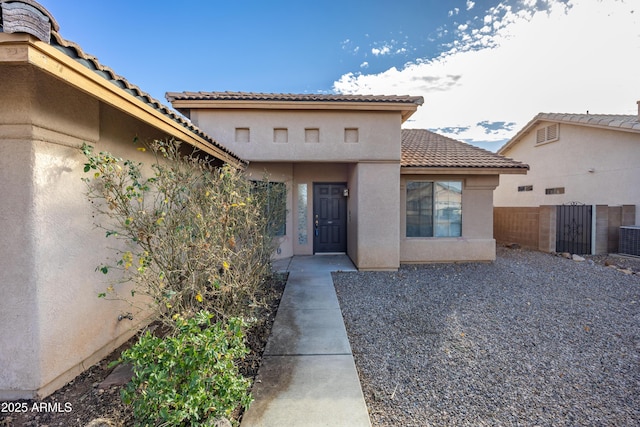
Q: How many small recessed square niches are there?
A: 4